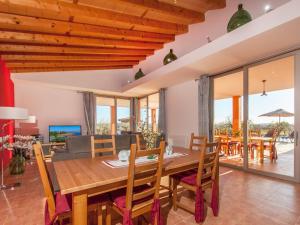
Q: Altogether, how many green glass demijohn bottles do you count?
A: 3